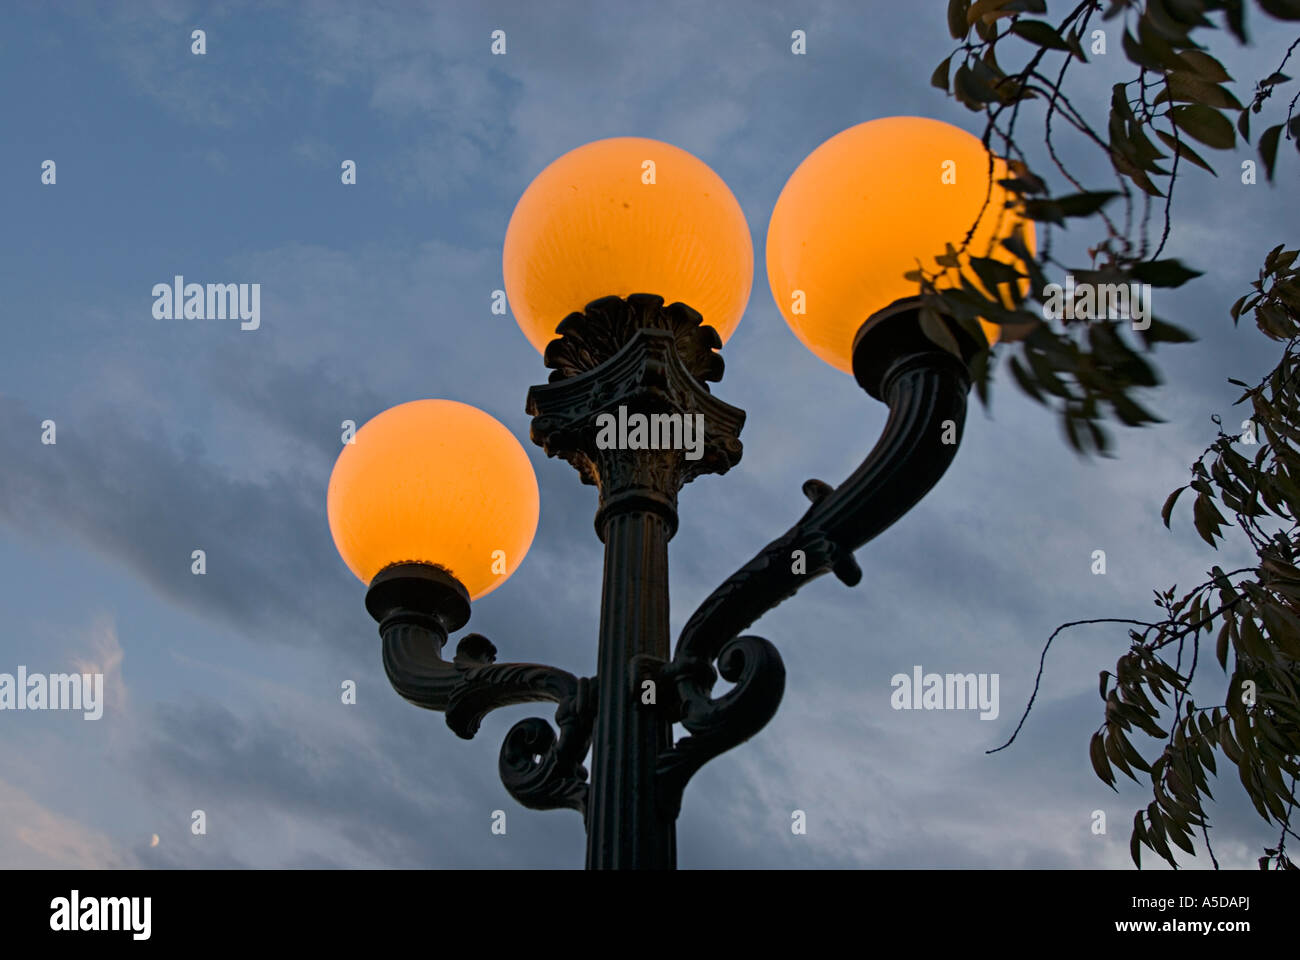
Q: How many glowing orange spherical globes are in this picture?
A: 3